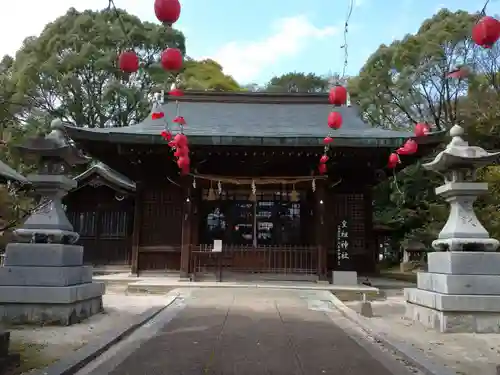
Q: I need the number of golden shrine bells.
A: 3